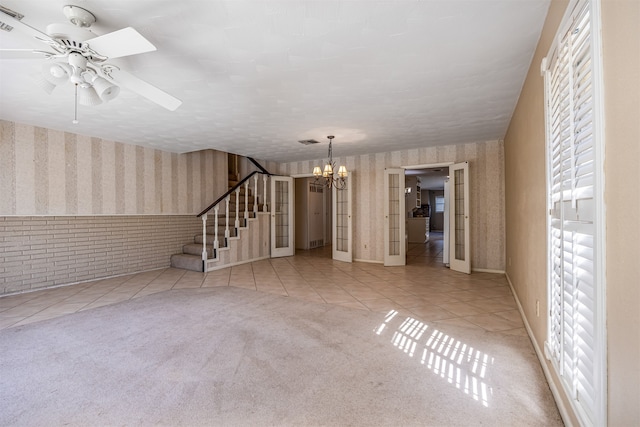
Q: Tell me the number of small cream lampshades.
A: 5